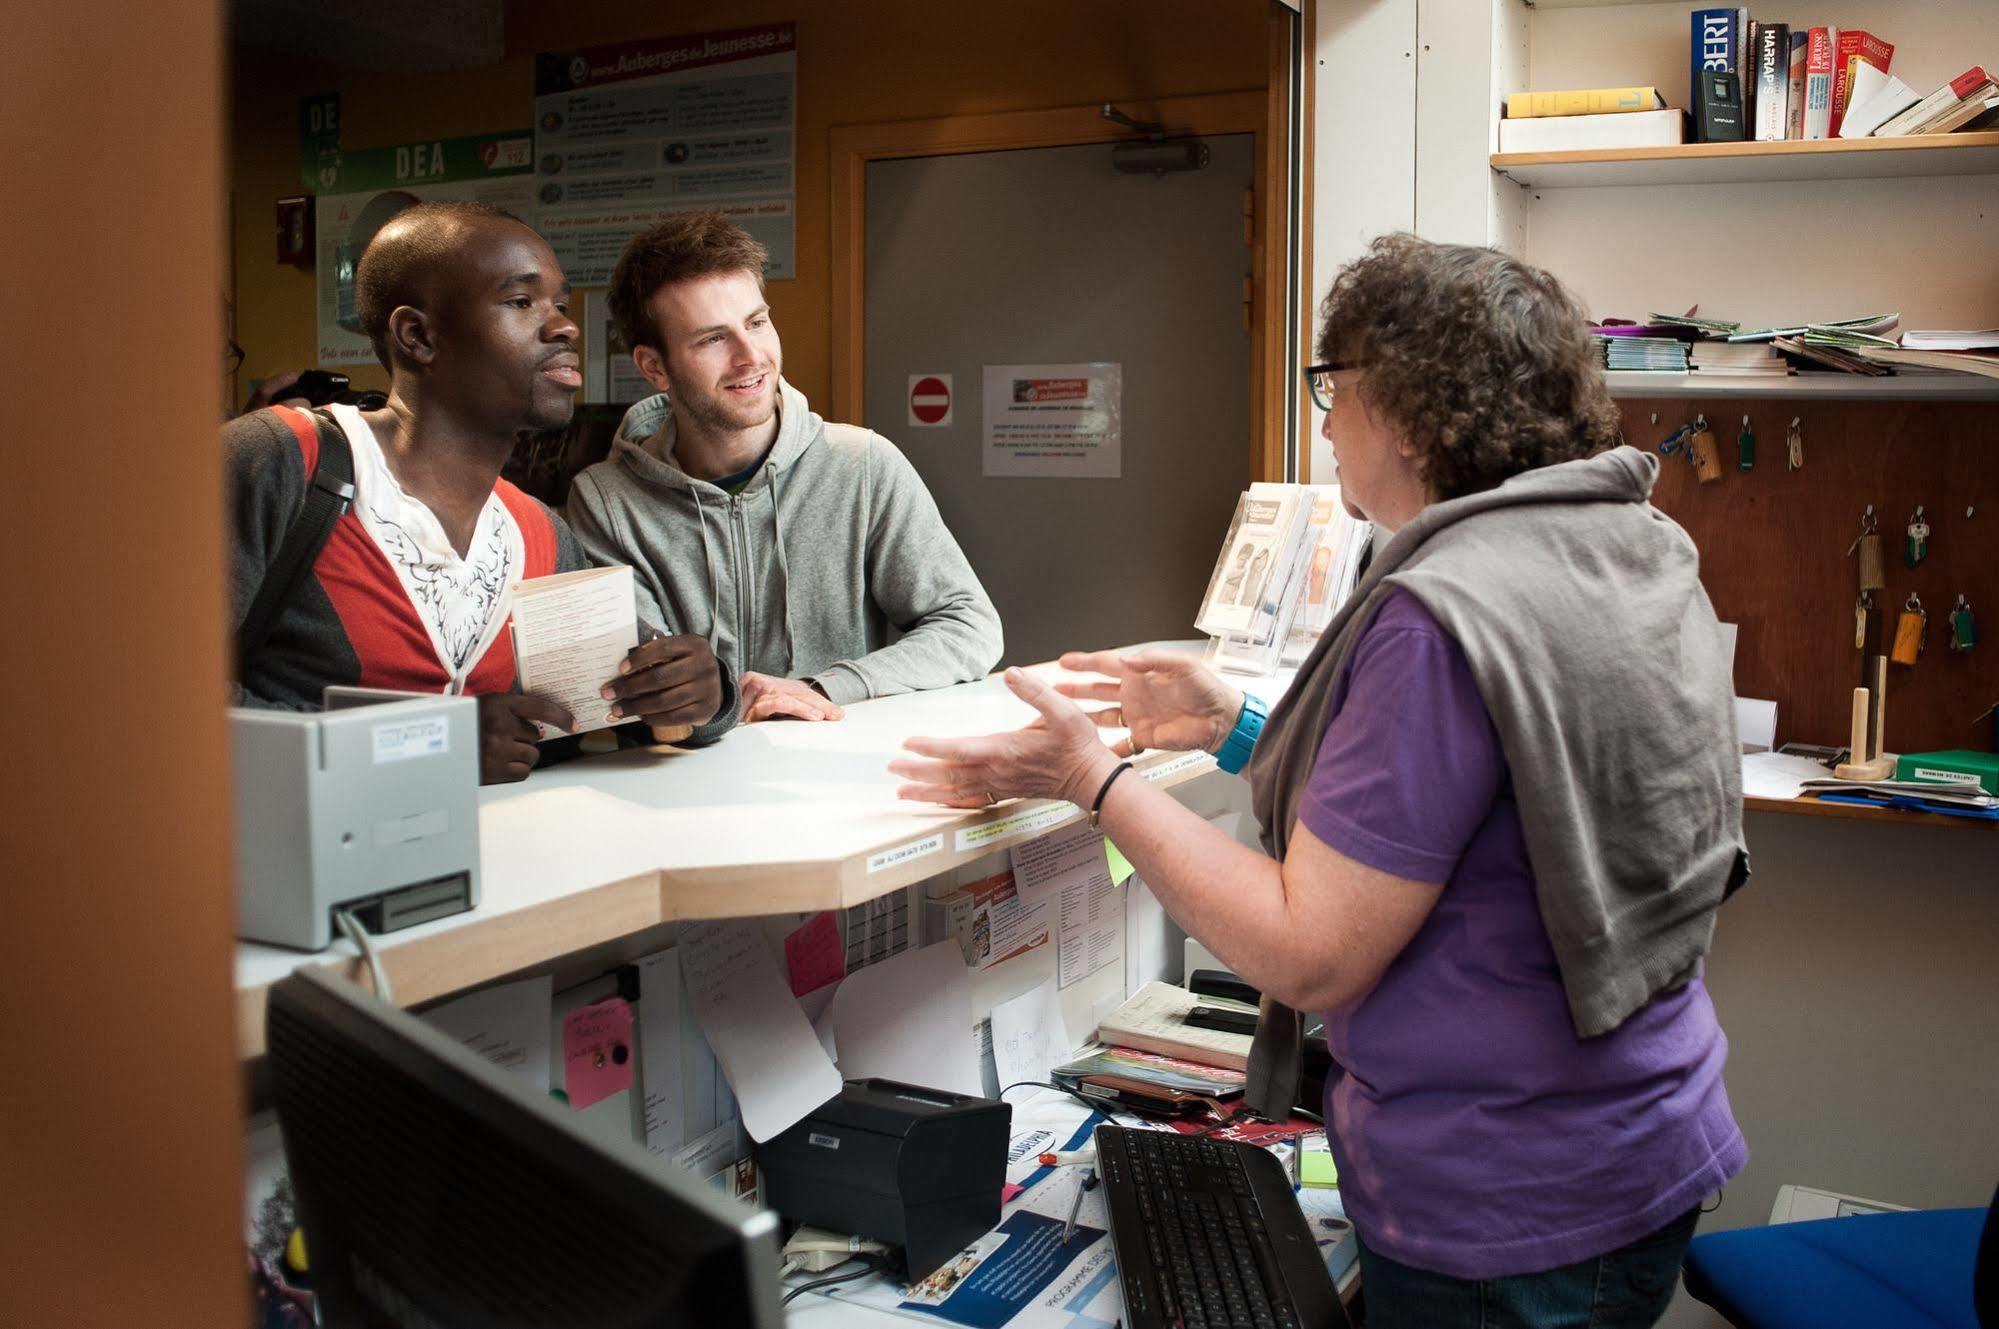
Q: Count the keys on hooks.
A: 8